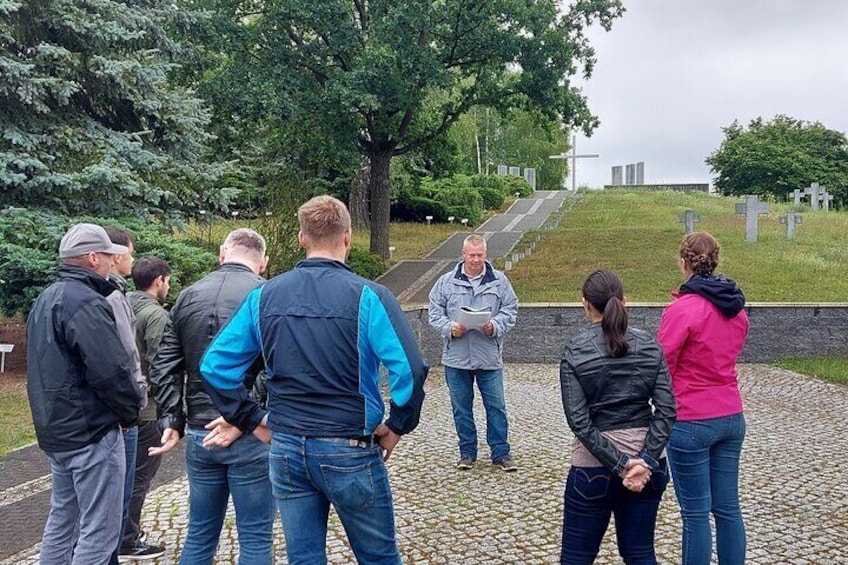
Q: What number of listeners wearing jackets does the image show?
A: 7